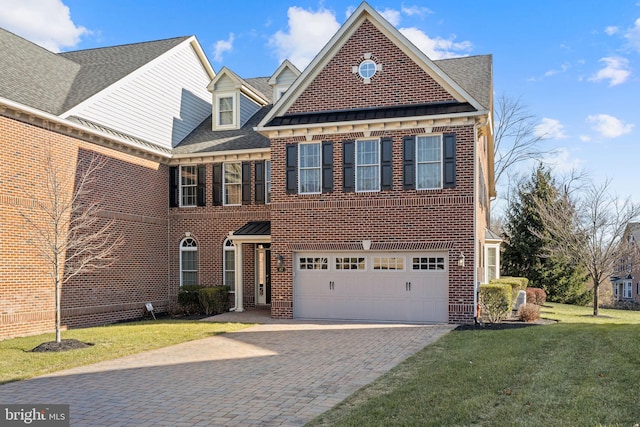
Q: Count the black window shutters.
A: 11